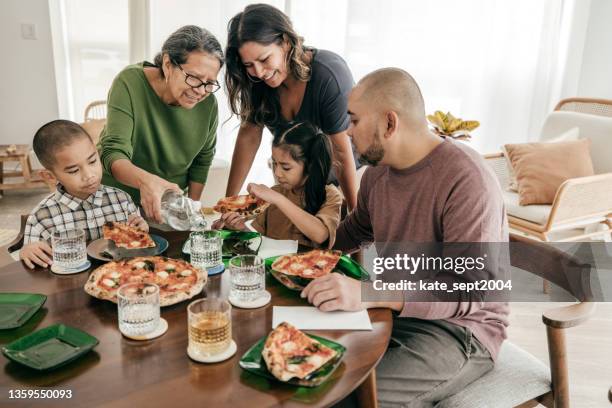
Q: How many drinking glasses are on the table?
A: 5